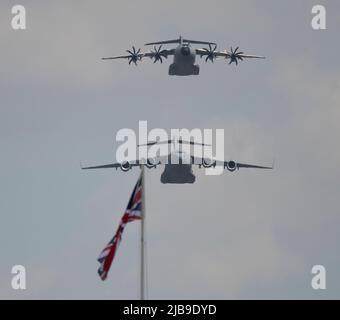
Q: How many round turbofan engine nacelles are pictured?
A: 4